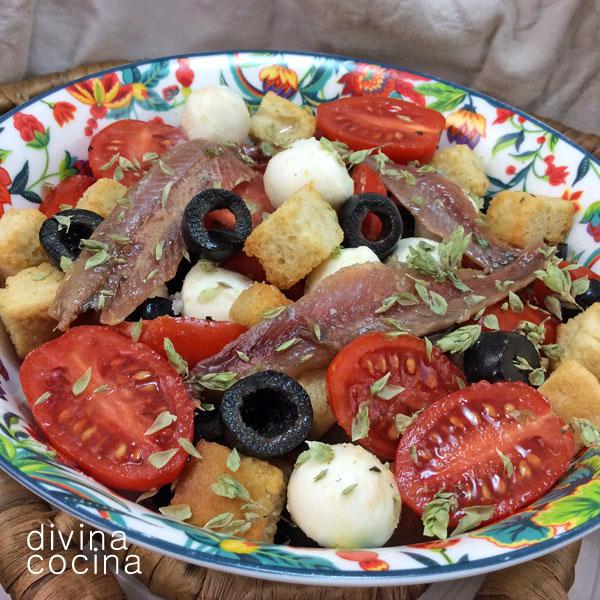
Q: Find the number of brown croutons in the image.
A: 12